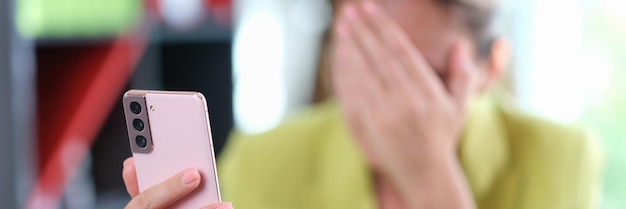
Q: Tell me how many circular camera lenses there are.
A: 3